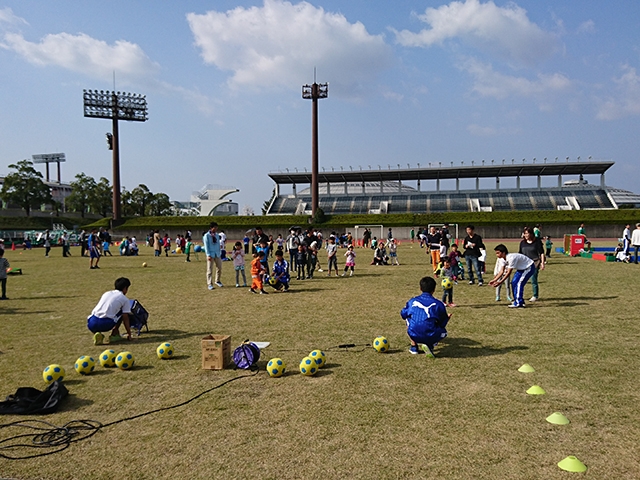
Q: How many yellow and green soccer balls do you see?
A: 11